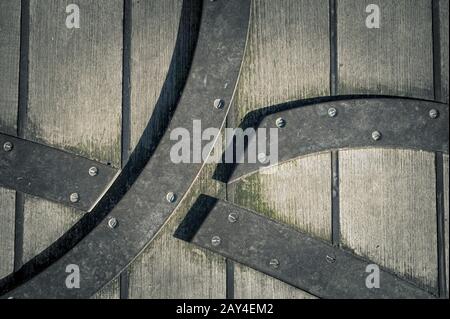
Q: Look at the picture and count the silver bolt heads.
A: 15